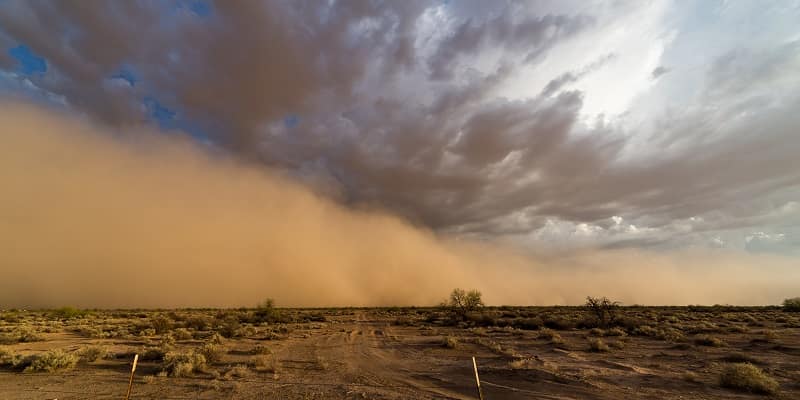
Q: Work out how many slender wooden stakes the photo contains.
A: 2